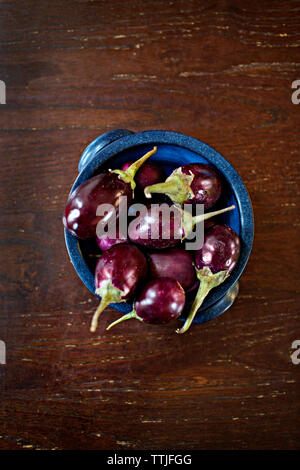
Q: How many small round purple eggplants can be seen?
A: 9